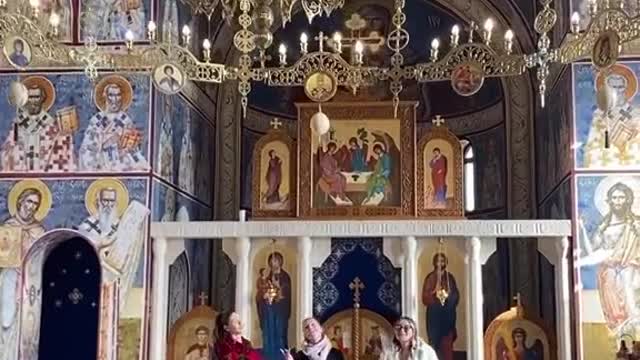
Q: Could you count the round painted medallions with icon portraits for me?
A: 5